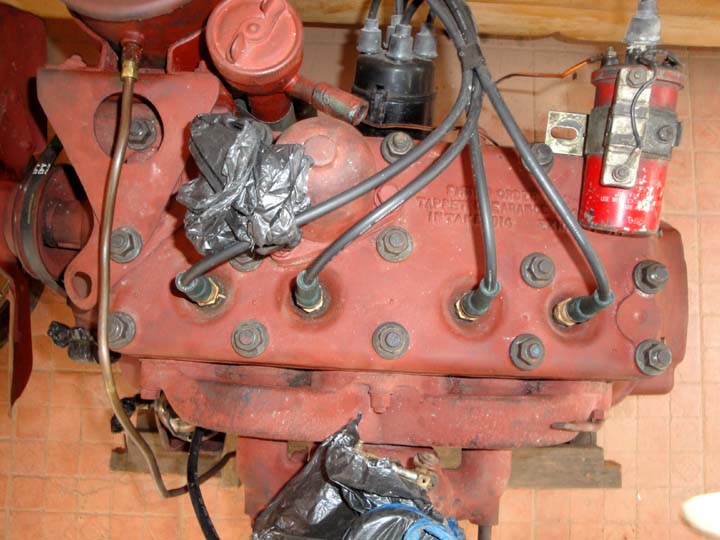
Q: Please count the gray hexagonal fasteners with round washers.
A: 13